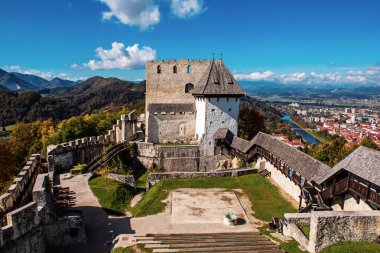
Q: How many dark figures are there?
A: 0